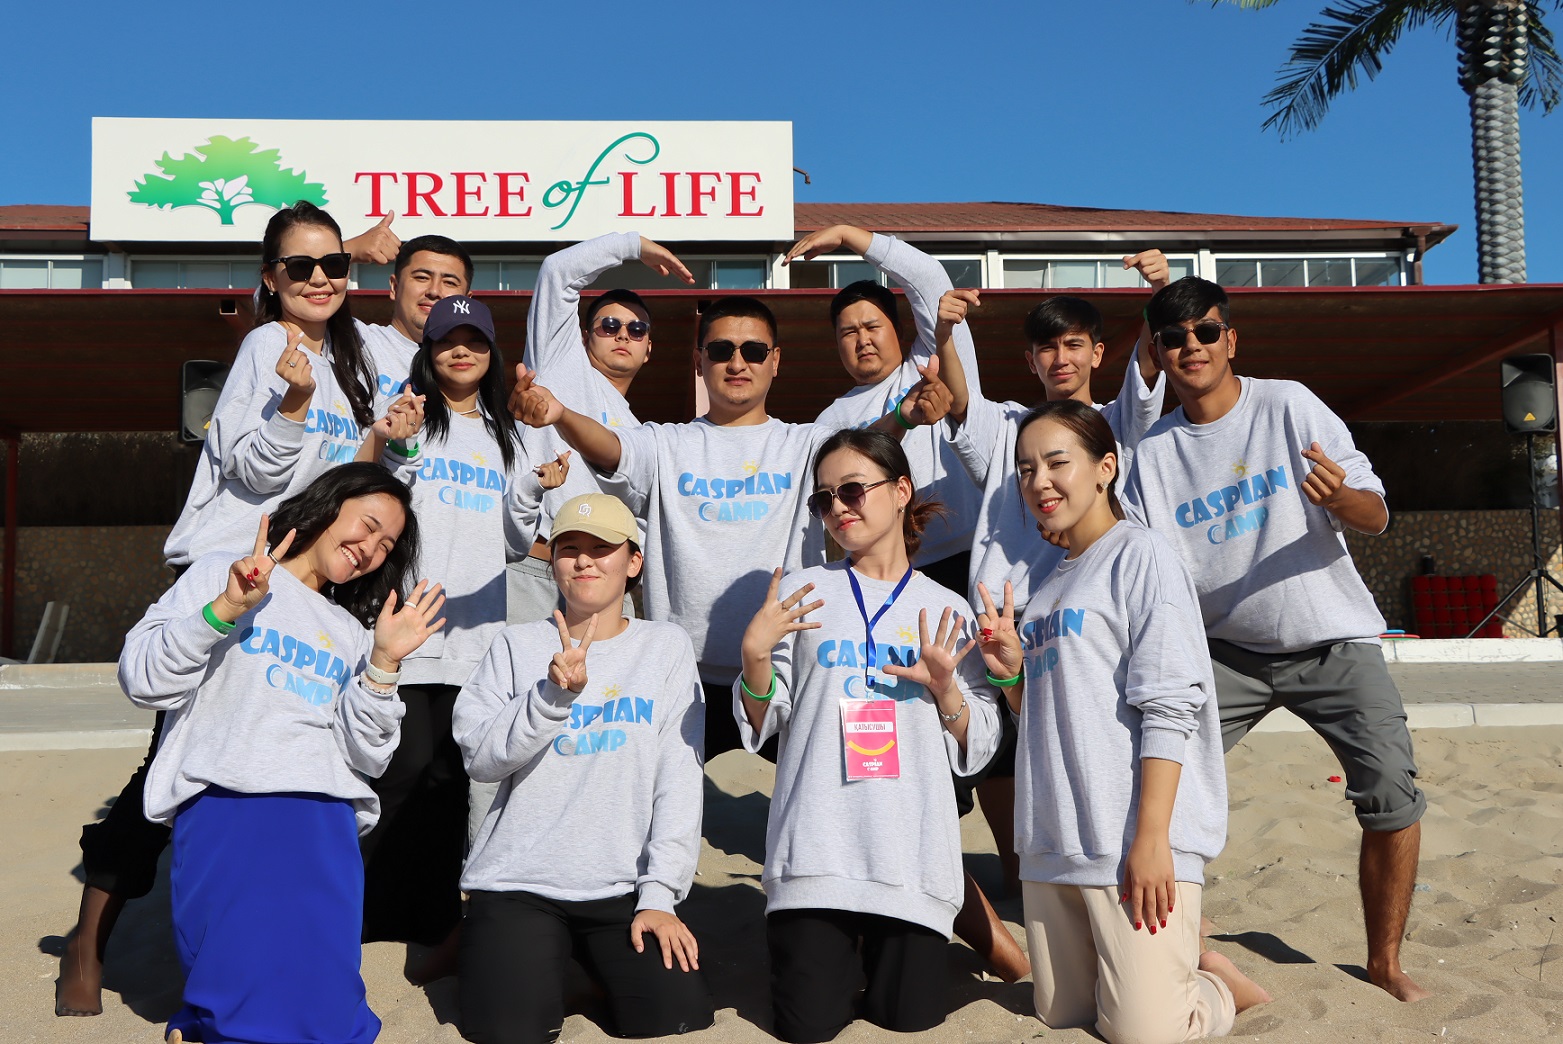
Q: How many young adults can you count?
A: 12